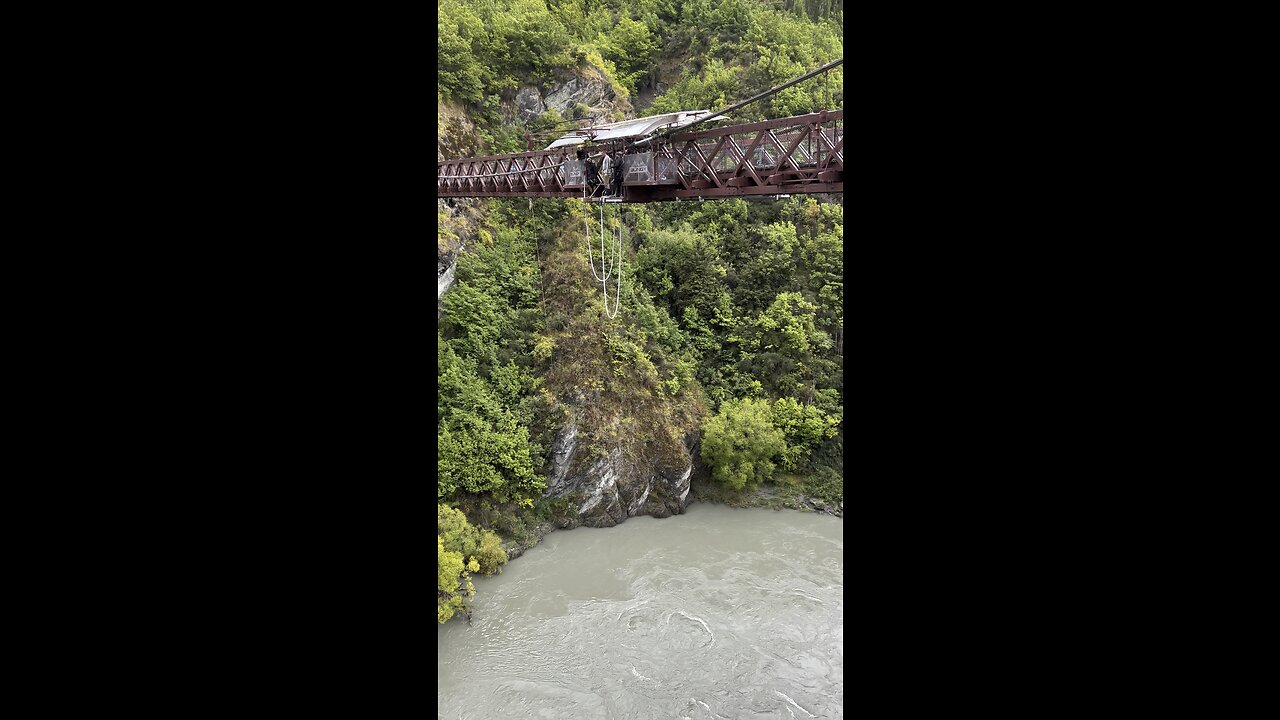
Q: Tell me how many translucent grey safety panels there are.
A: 2